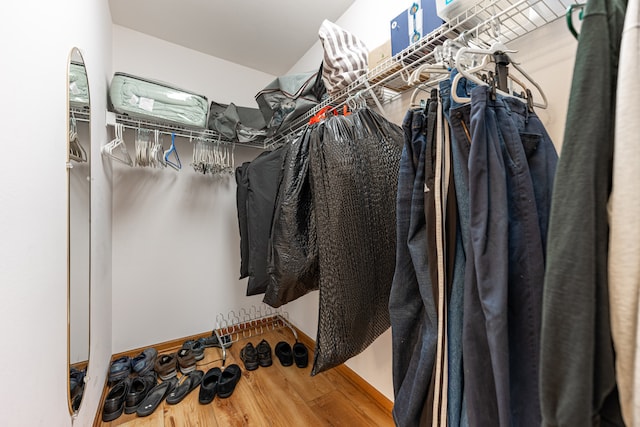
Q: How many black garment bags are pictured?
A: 4